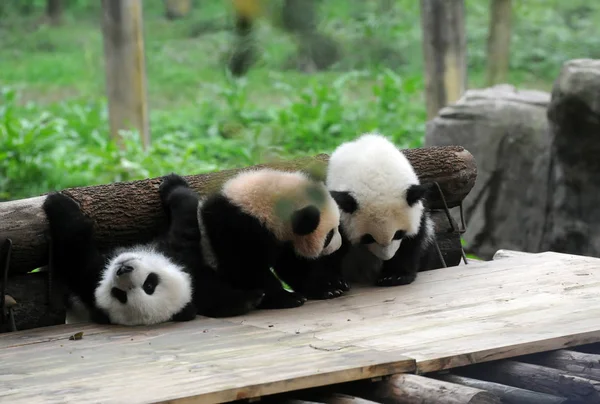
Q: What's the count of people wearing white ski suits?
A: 0